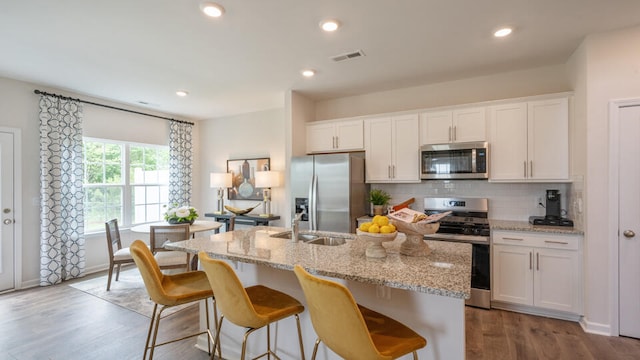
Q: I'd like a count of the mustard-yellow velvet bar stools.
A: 3